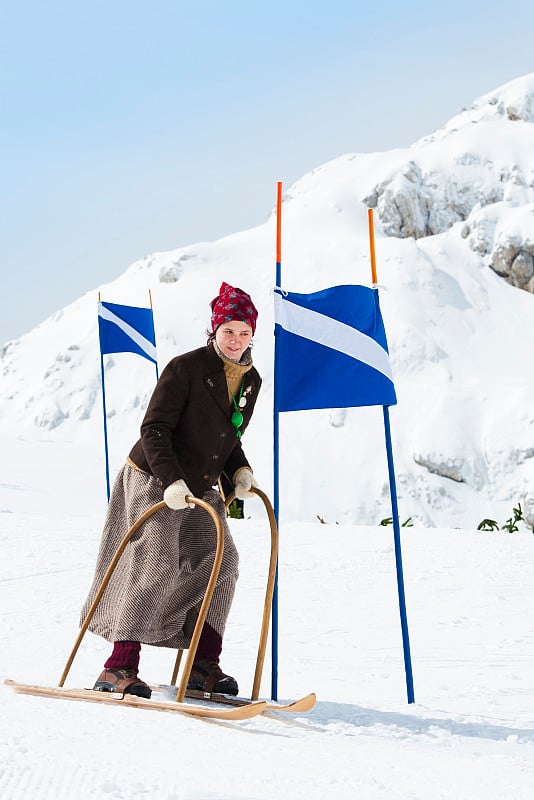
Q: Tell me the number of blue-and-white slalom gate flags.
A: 2